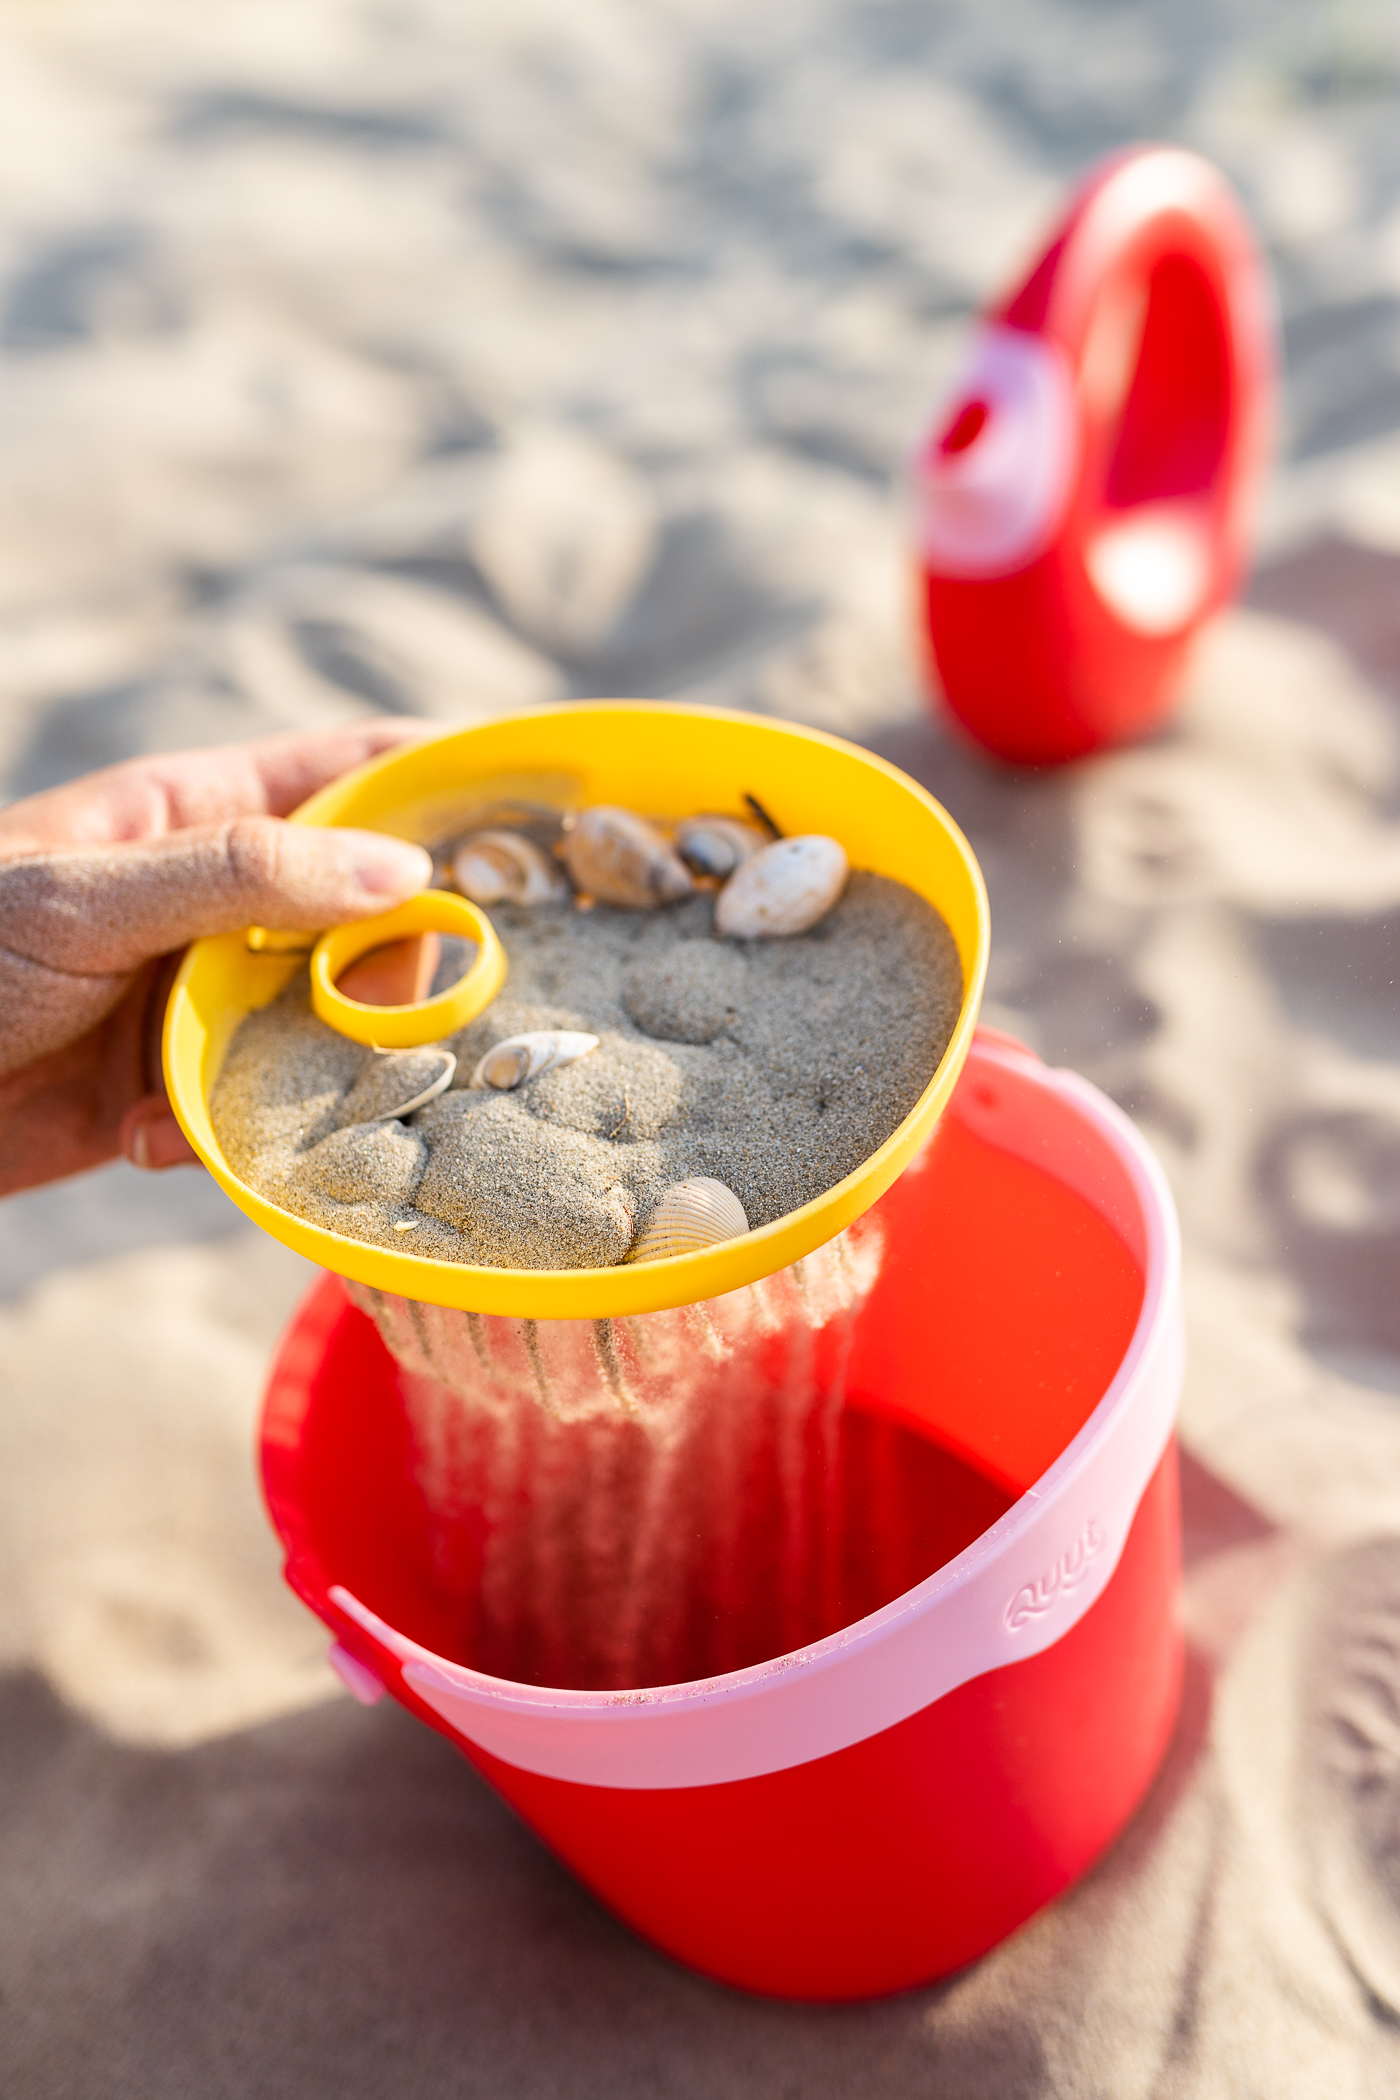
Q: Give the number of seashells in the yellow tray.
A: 7